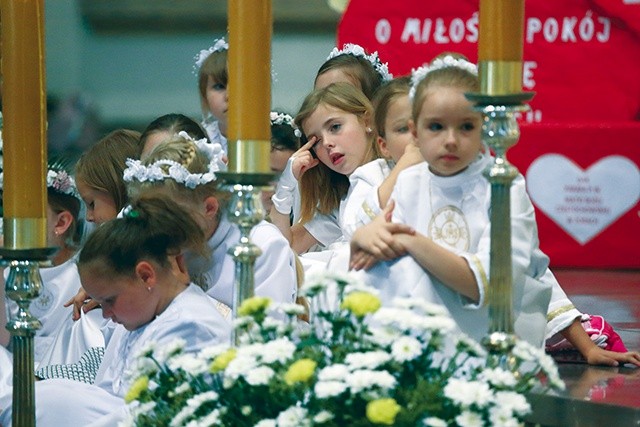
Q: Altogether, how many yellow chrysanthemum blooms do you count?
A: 6